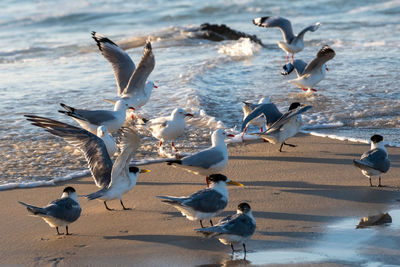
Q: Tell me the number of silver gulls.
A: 8